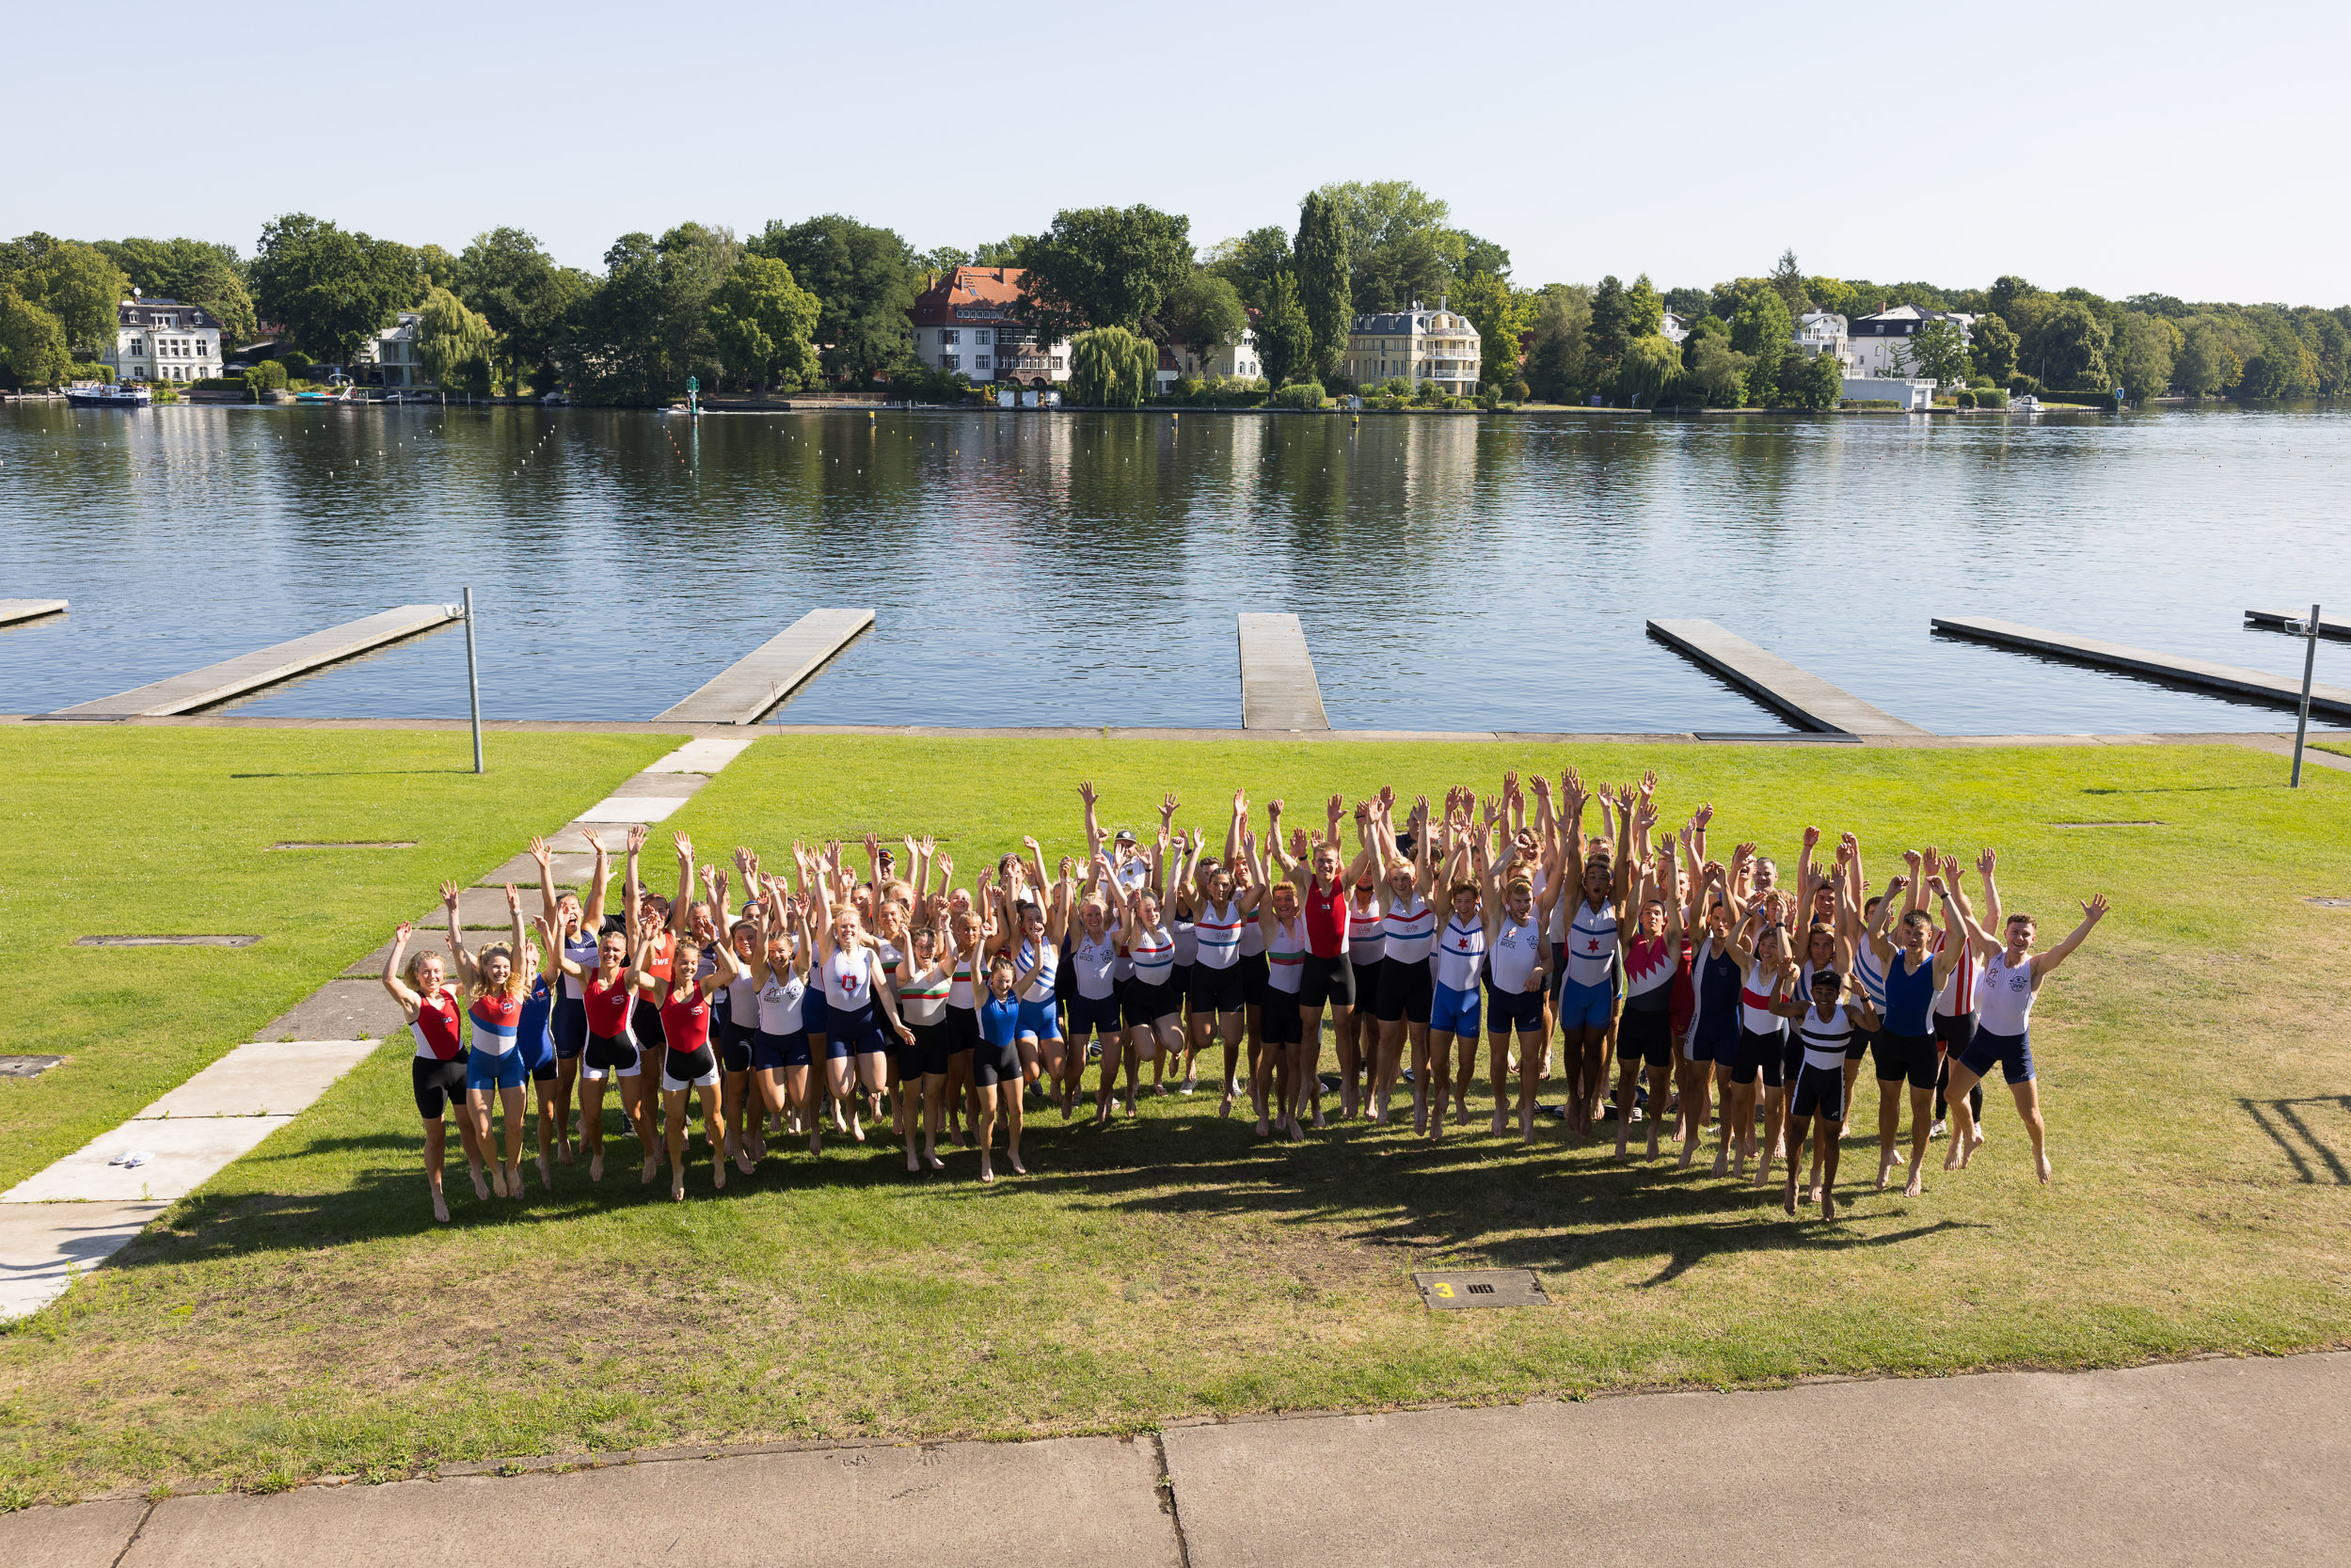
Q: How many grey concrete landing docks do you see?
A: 7